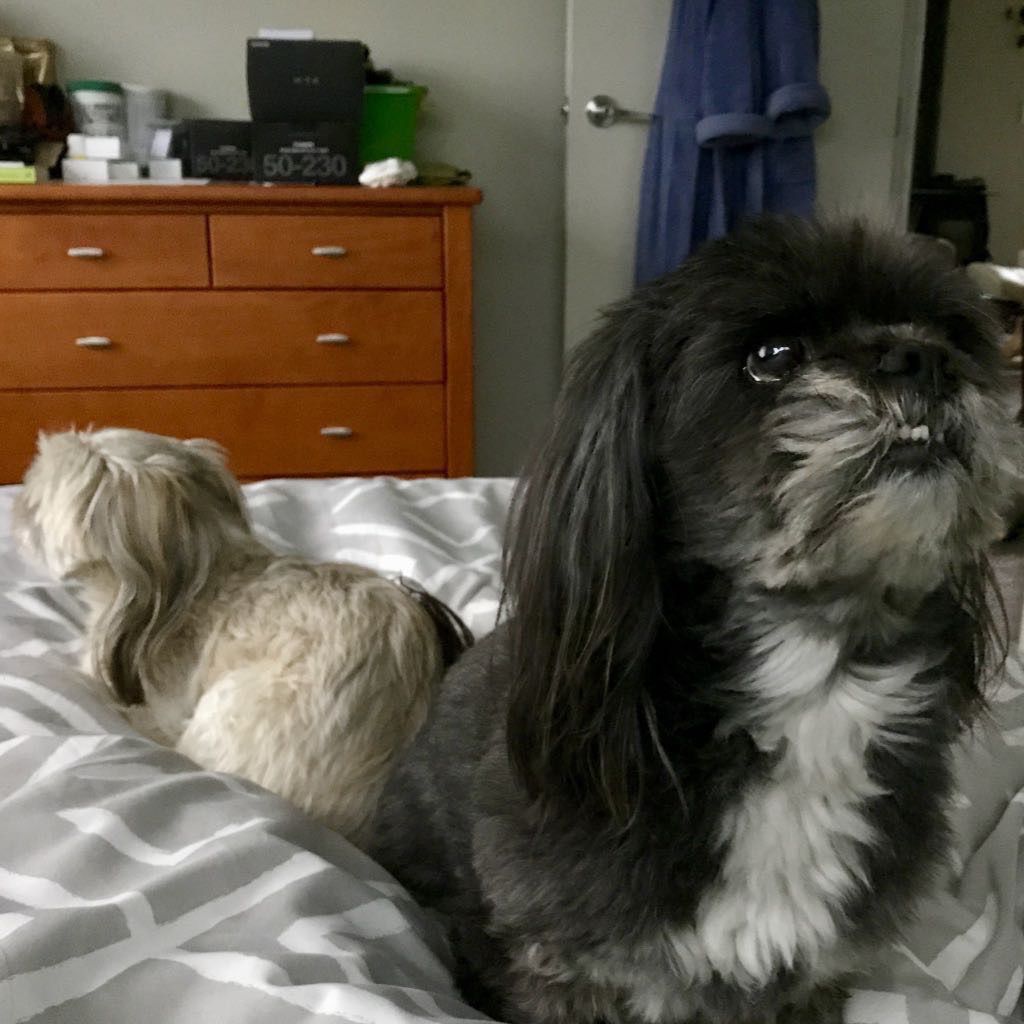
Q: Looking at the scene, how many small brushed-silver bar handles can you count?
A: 5